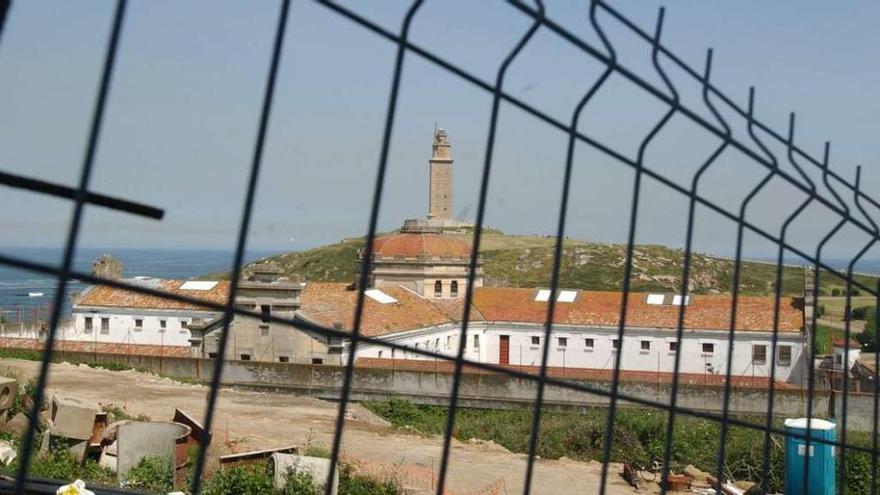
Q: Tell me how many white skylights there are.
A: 6